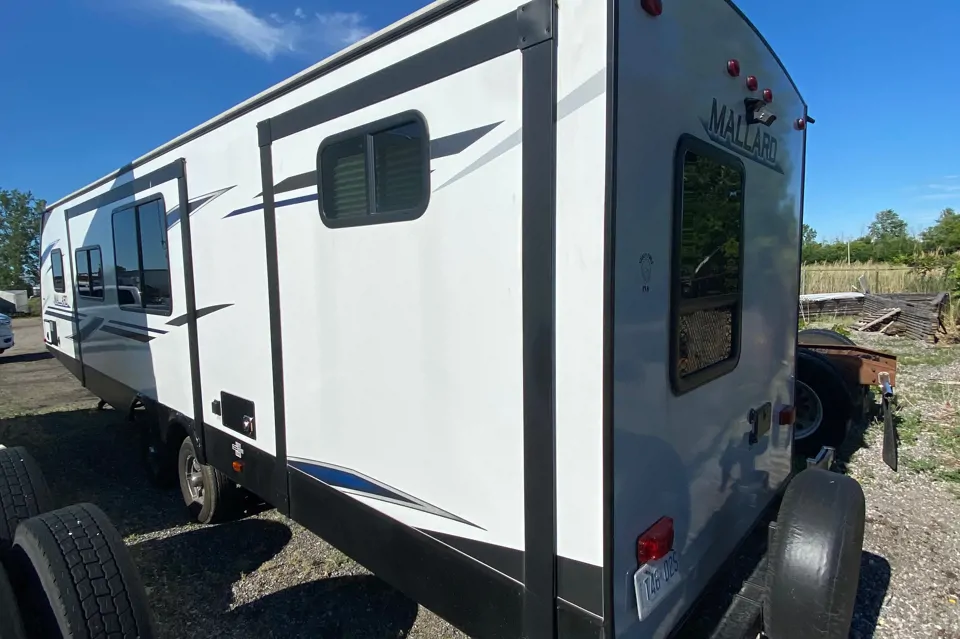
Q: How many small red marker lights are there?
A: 5